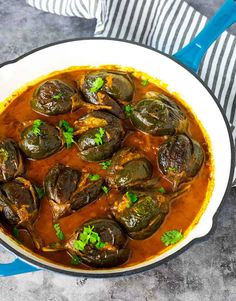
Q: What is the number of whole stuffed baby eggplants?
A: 12